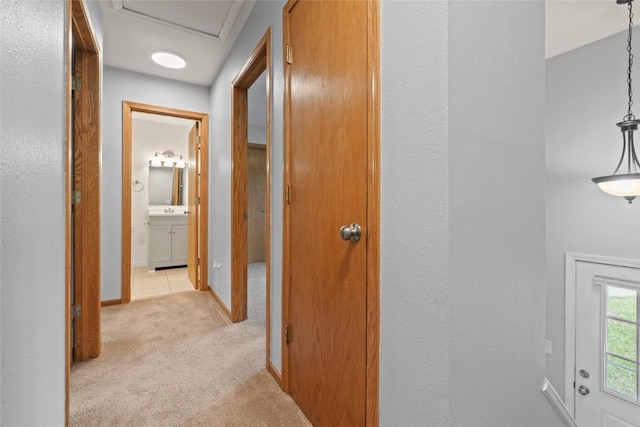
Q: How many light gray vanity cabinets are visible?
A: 1